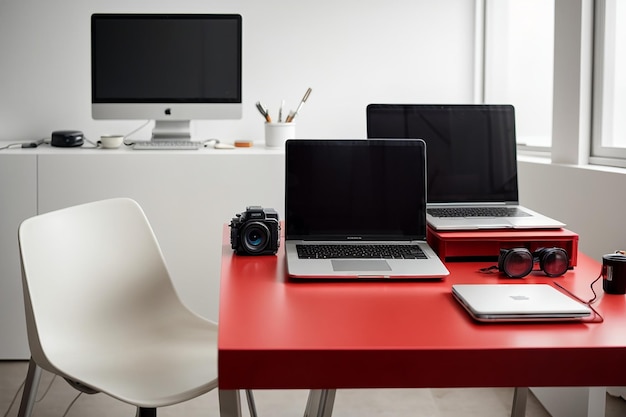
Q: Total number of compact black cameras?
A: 1